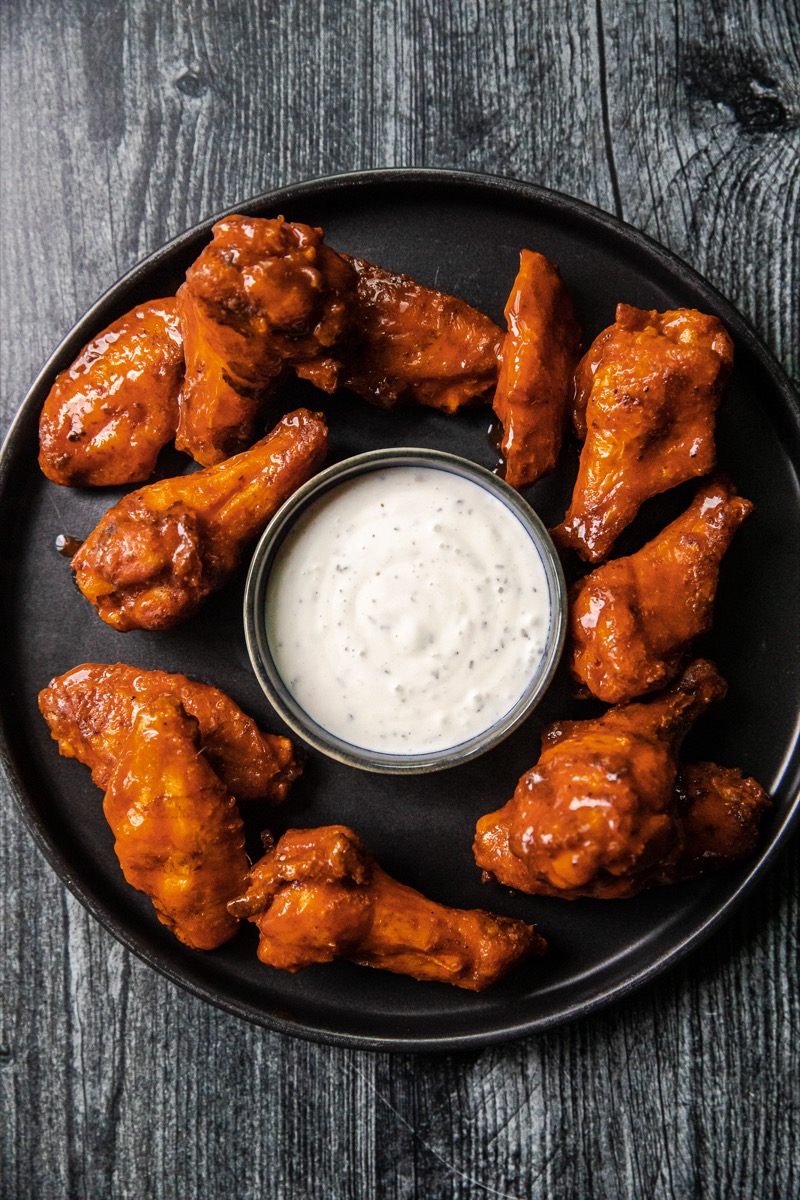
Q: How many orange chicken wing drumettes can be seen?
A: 6